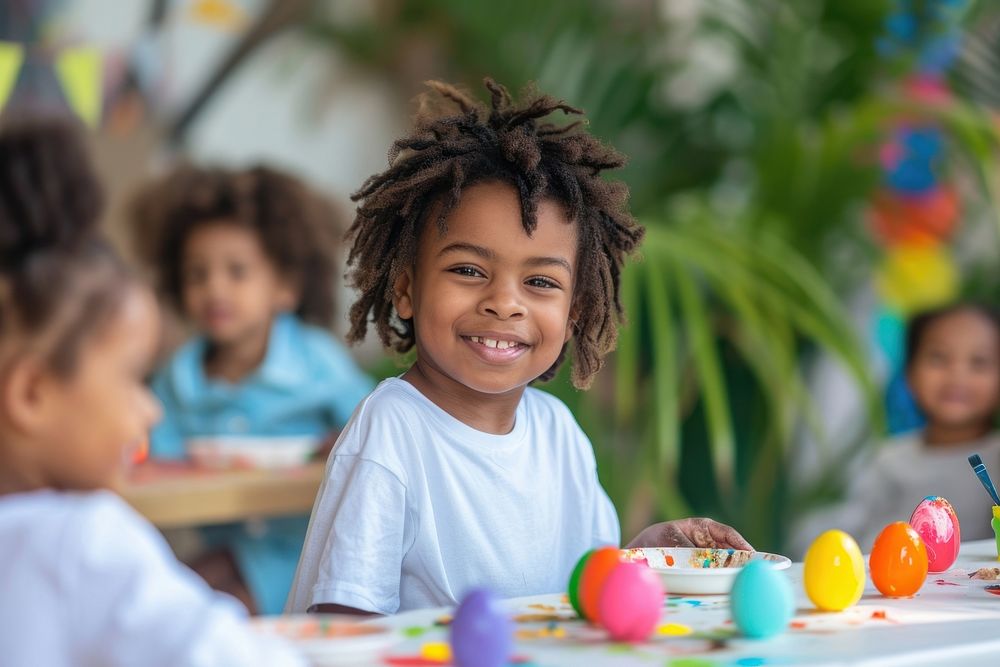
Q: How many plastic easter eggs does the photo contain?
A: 8